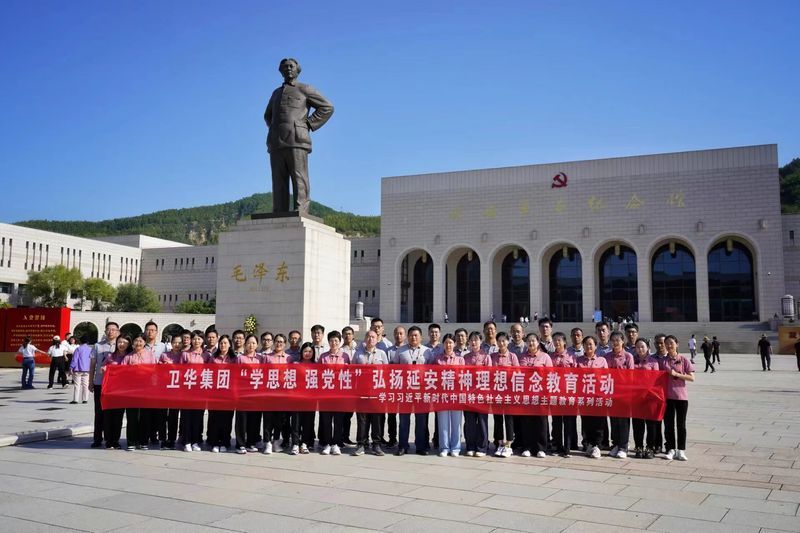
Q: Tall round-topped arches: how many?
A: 7